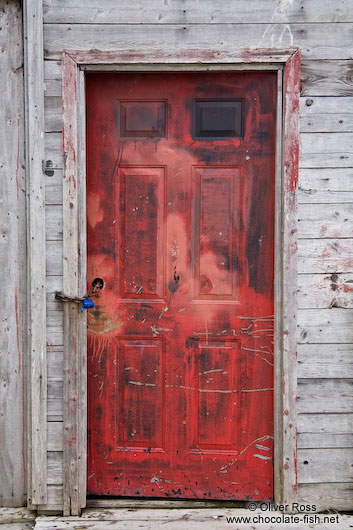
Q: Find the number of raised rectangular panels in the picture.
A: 6